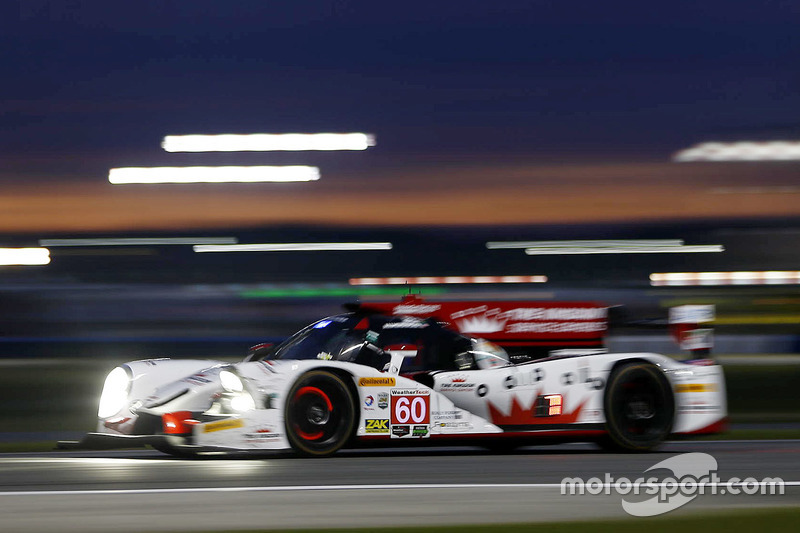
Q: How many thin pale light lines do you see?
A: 4